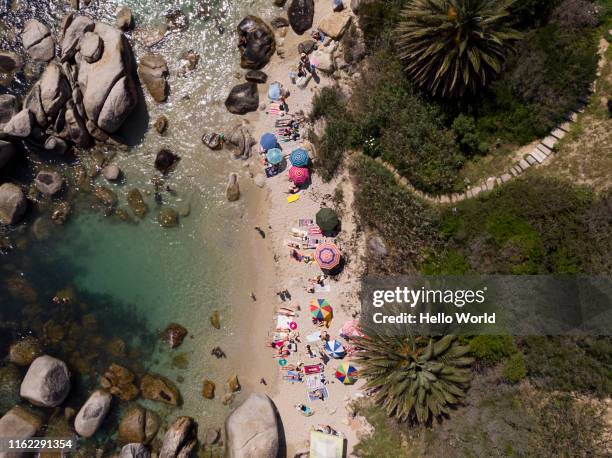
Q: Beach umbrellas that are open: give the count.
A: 11